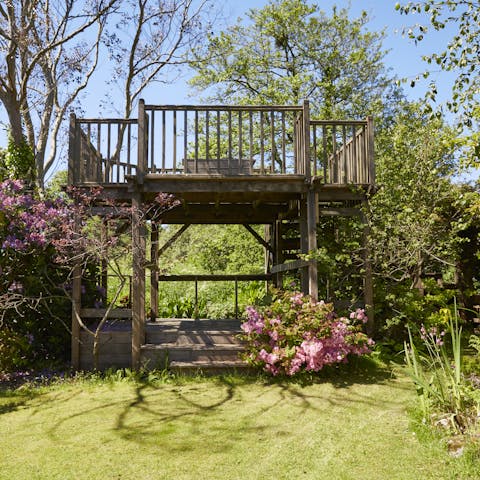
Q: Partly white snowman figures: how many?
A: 0